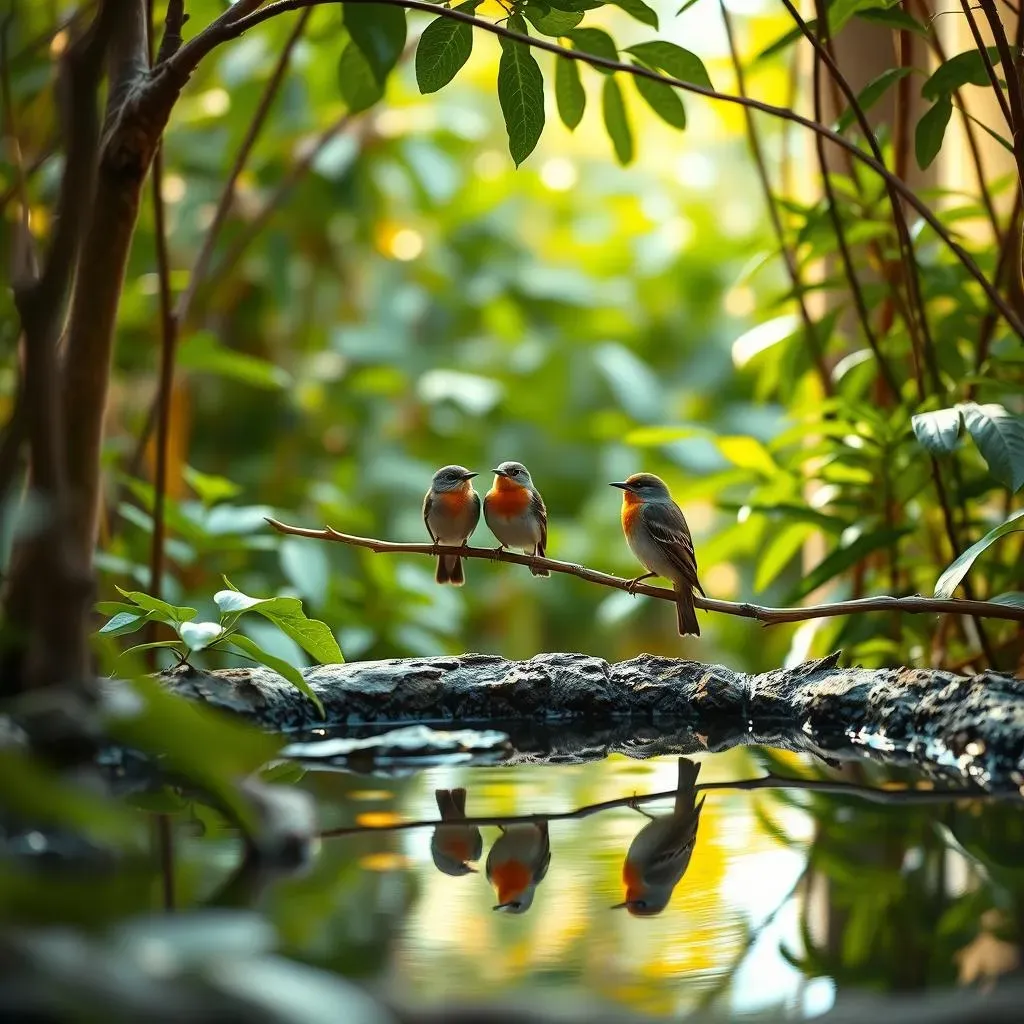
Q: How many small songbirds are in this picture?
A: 3